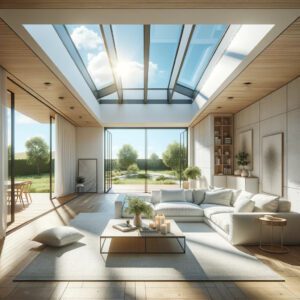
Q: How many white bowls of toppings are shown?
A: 0